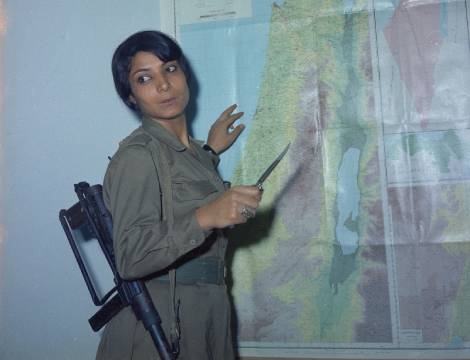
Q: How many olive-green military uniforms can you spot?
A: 1